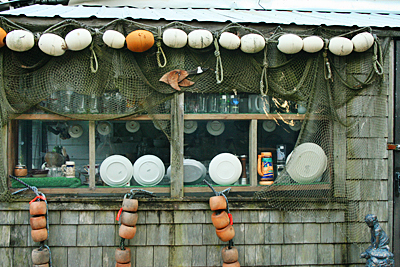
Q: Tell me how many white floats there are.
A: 12